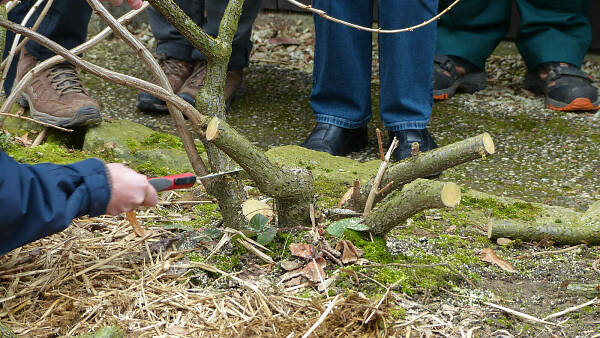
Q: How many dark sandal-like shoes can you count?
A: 2